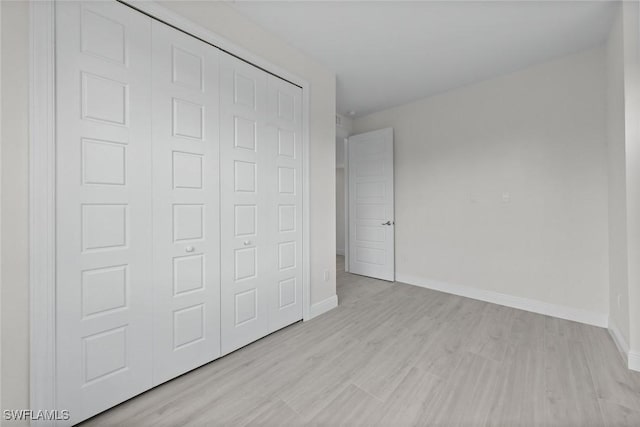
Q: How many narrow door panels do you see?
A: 4